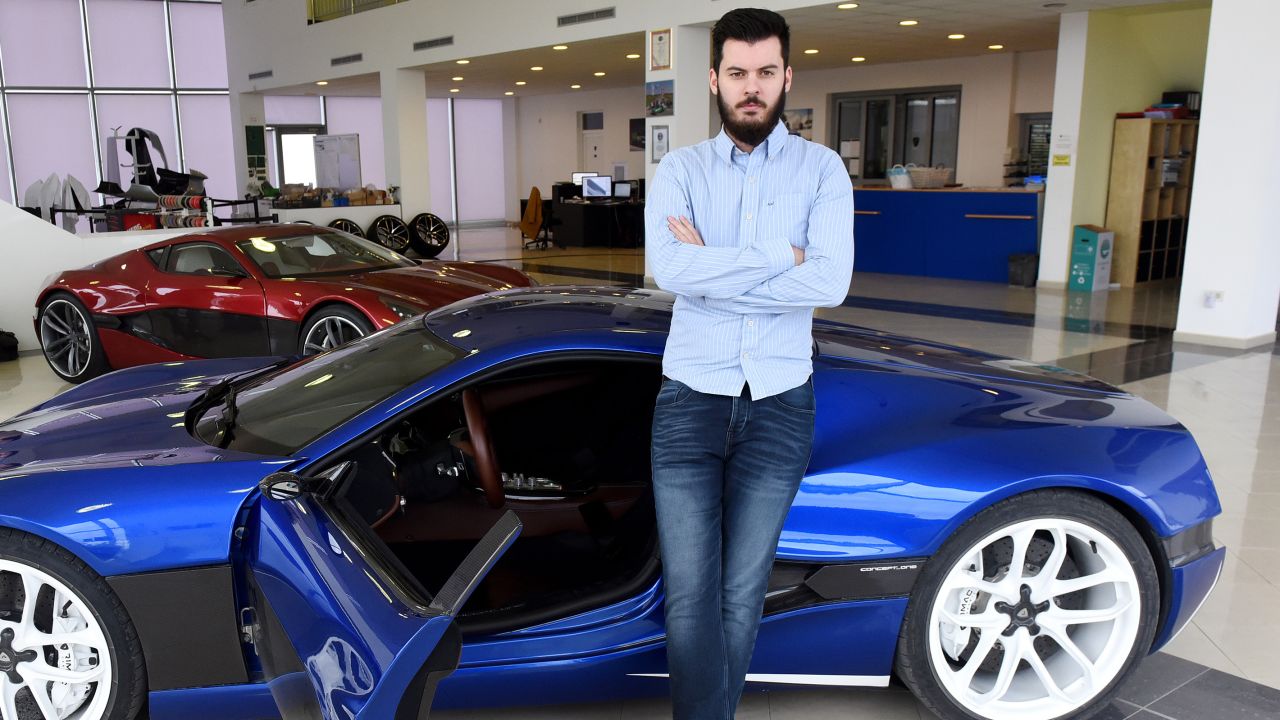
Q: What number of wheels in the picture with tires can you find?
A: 7